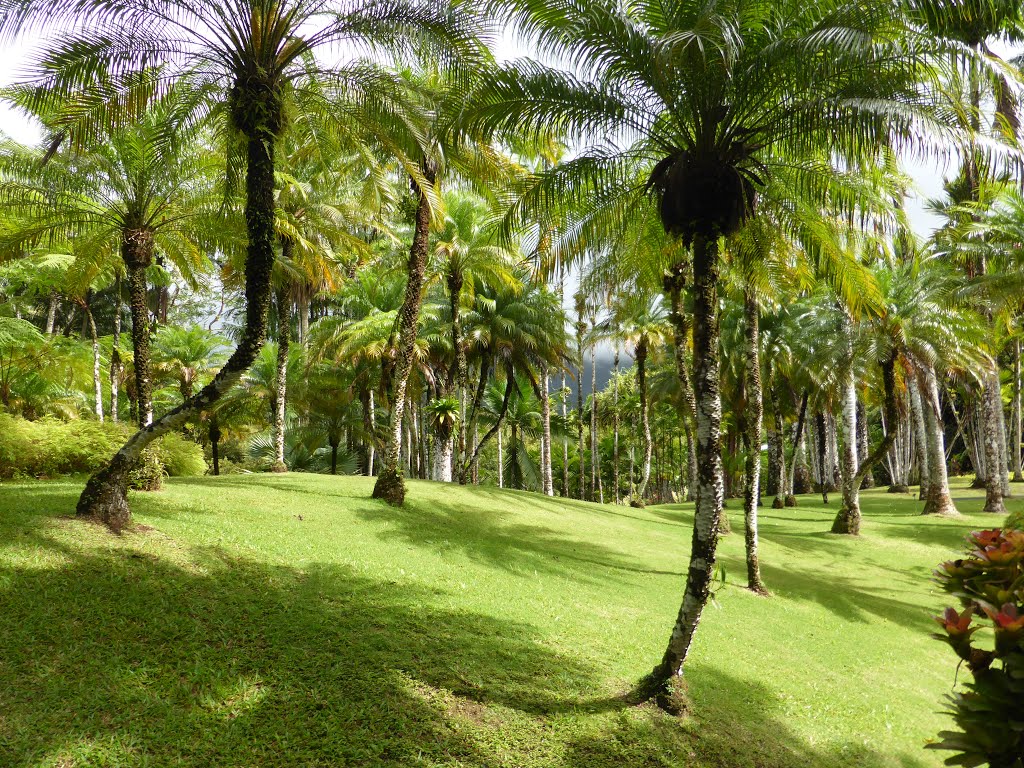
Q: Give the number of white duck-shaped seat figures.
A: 0